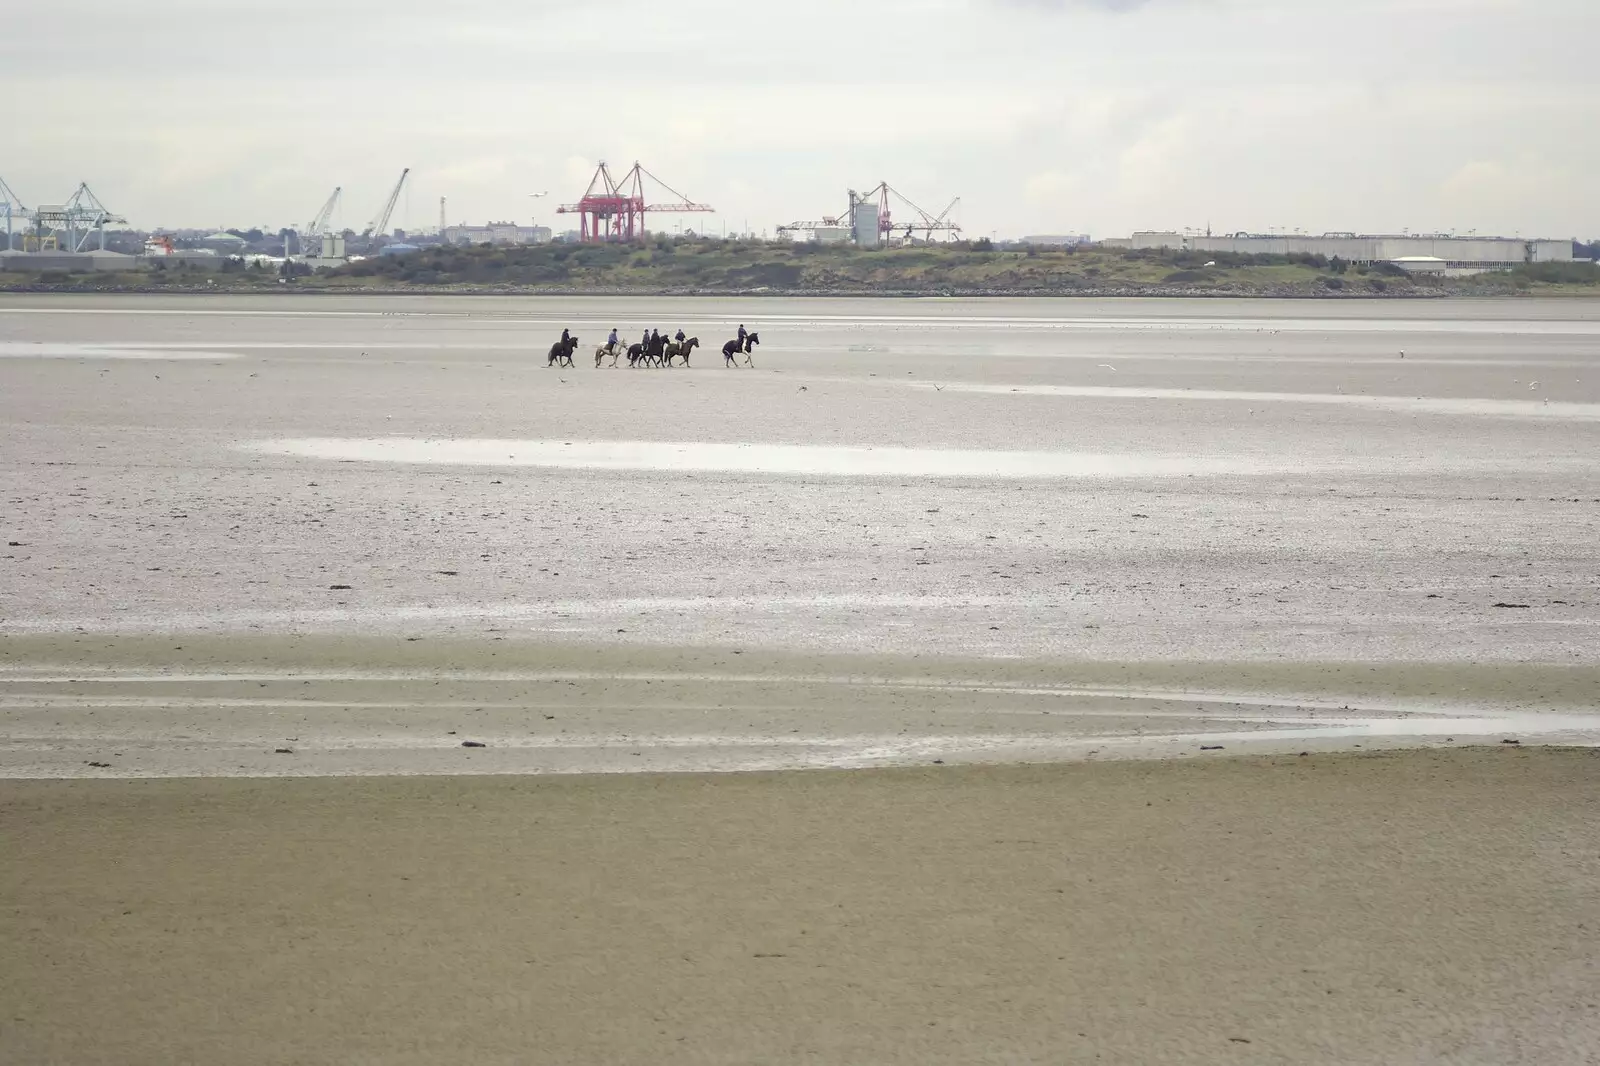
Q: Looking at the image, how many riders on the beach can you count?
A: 6